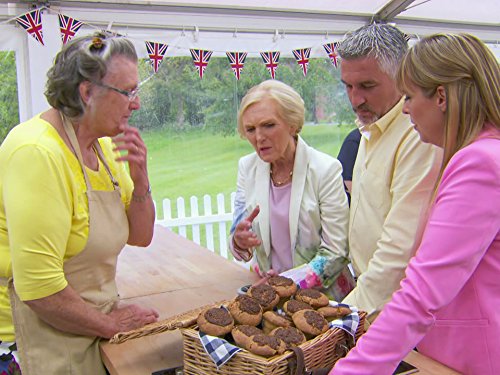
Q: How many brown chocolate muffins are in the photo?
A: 12